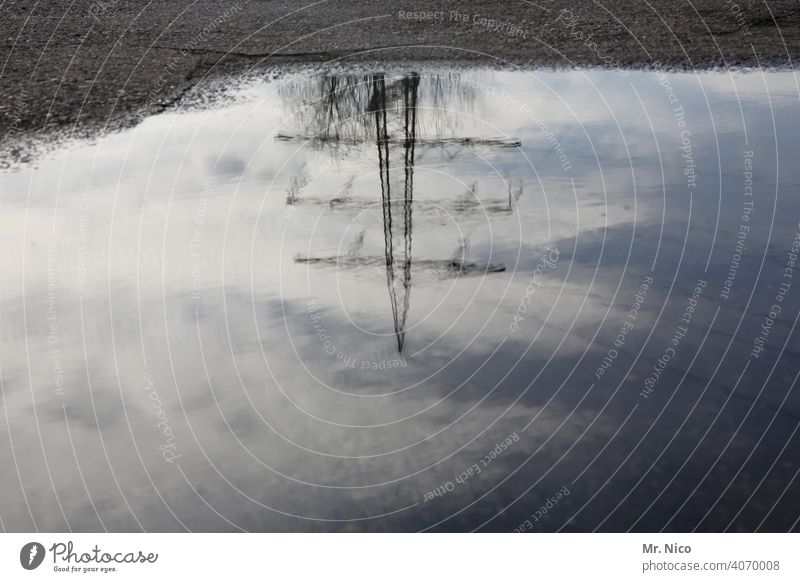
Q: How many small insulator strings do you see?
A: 6